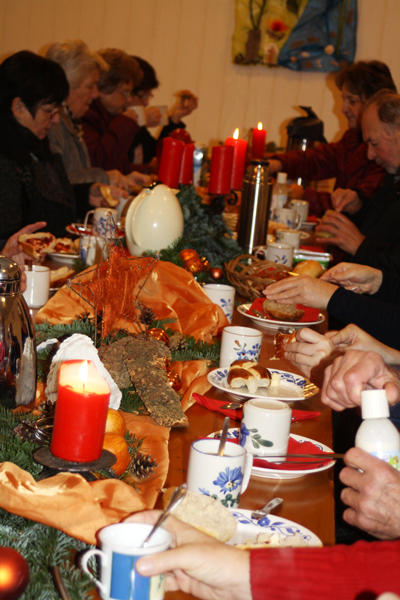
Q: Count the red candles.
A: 6